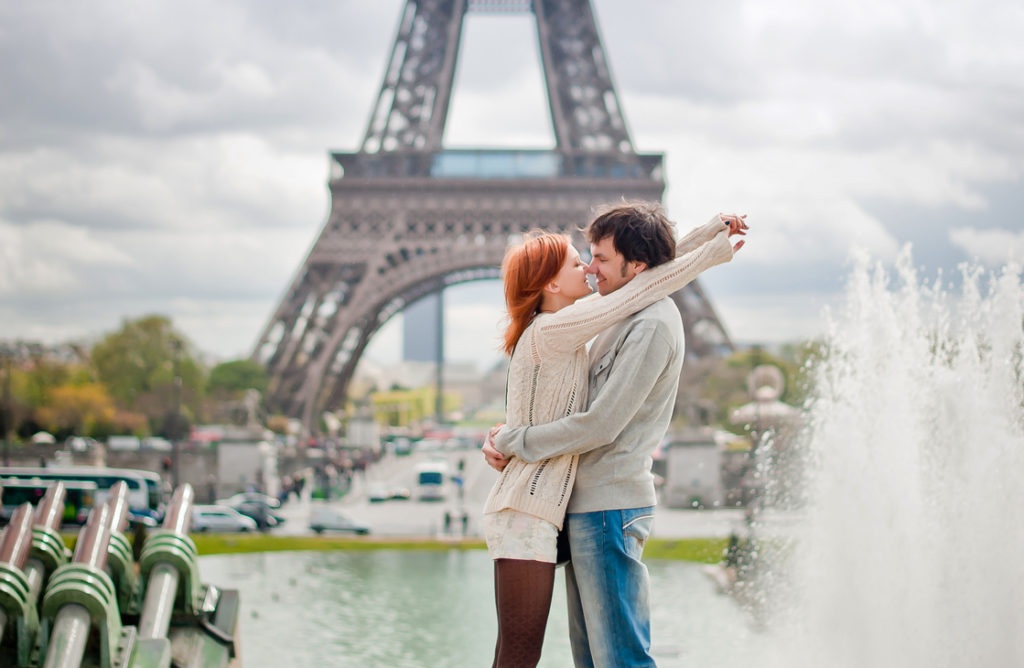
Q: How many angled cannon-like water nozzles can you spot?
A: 5